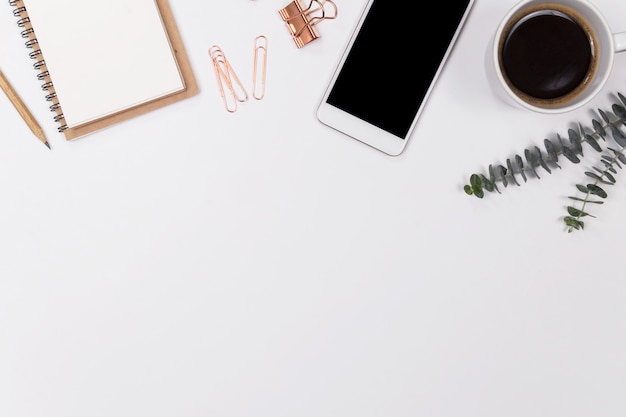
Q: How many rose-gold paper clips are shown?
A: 3